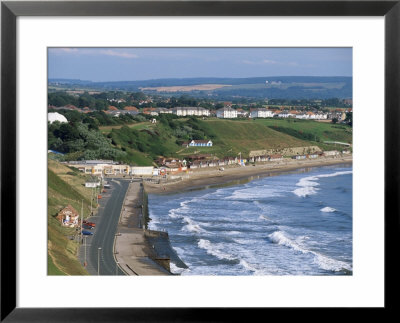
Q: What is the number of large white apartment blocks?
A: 3